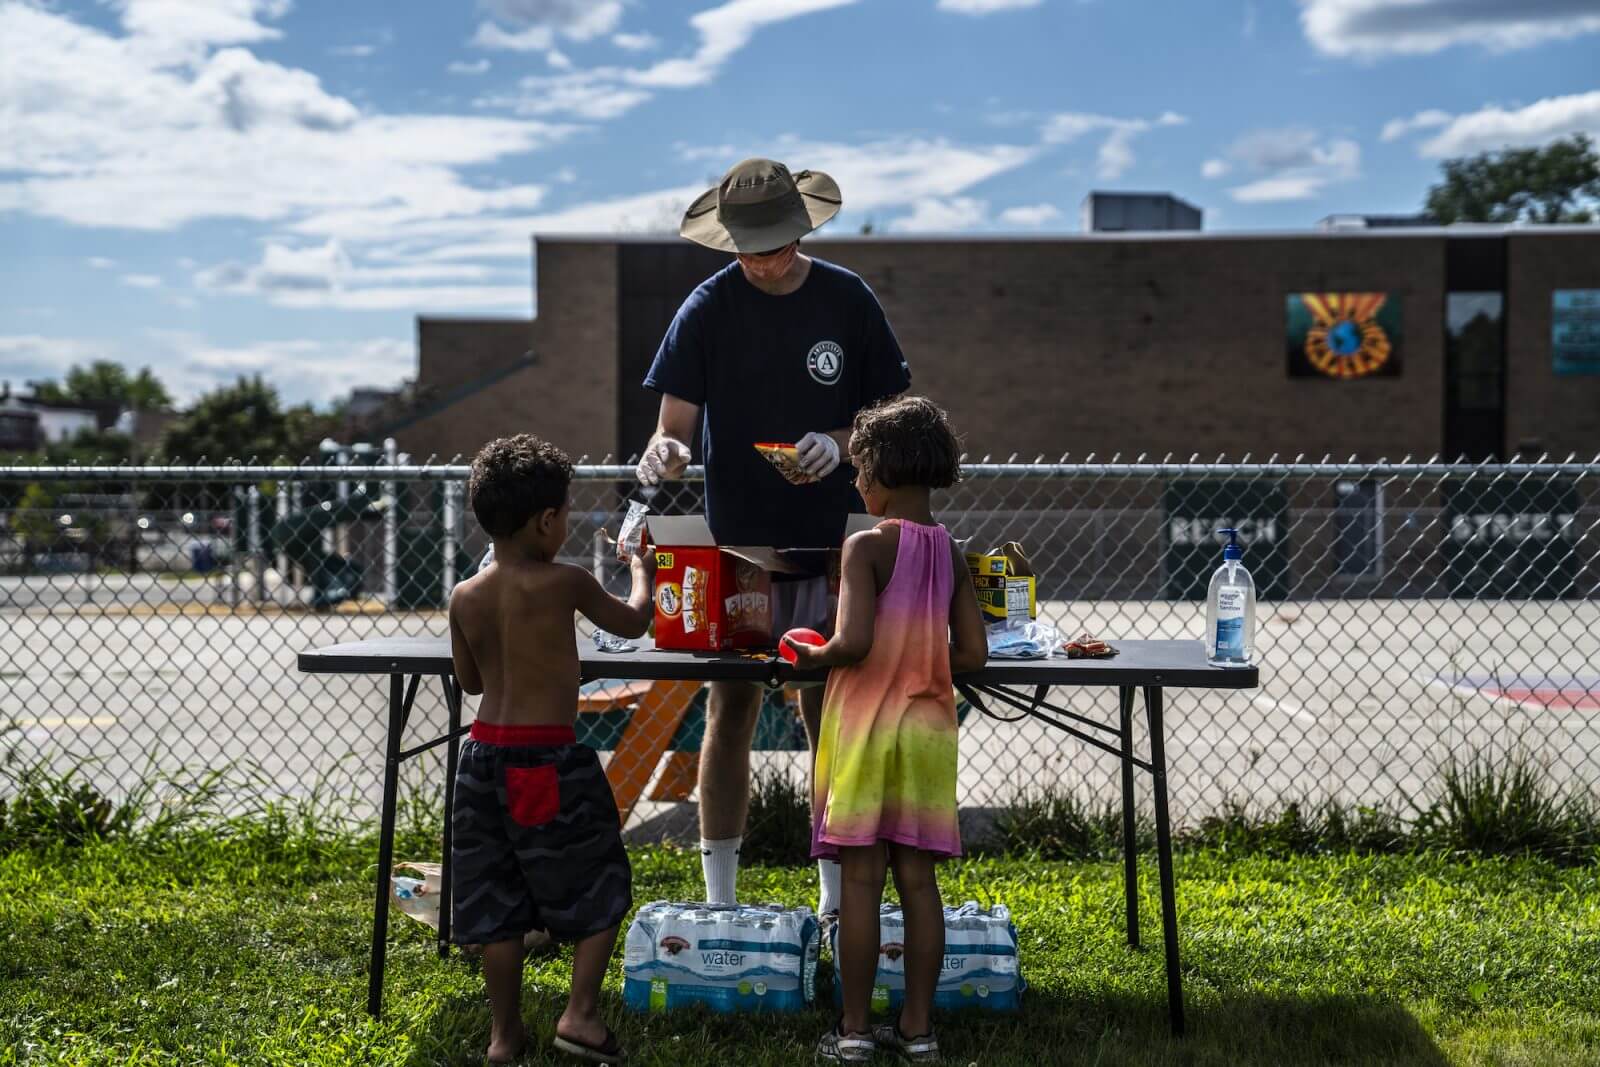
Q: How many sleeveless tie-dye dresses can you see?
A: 1